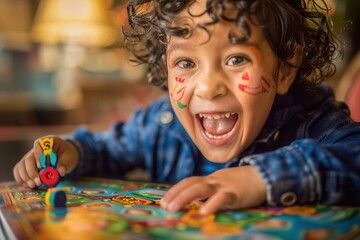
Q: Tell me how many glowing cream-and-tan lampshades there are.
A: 1